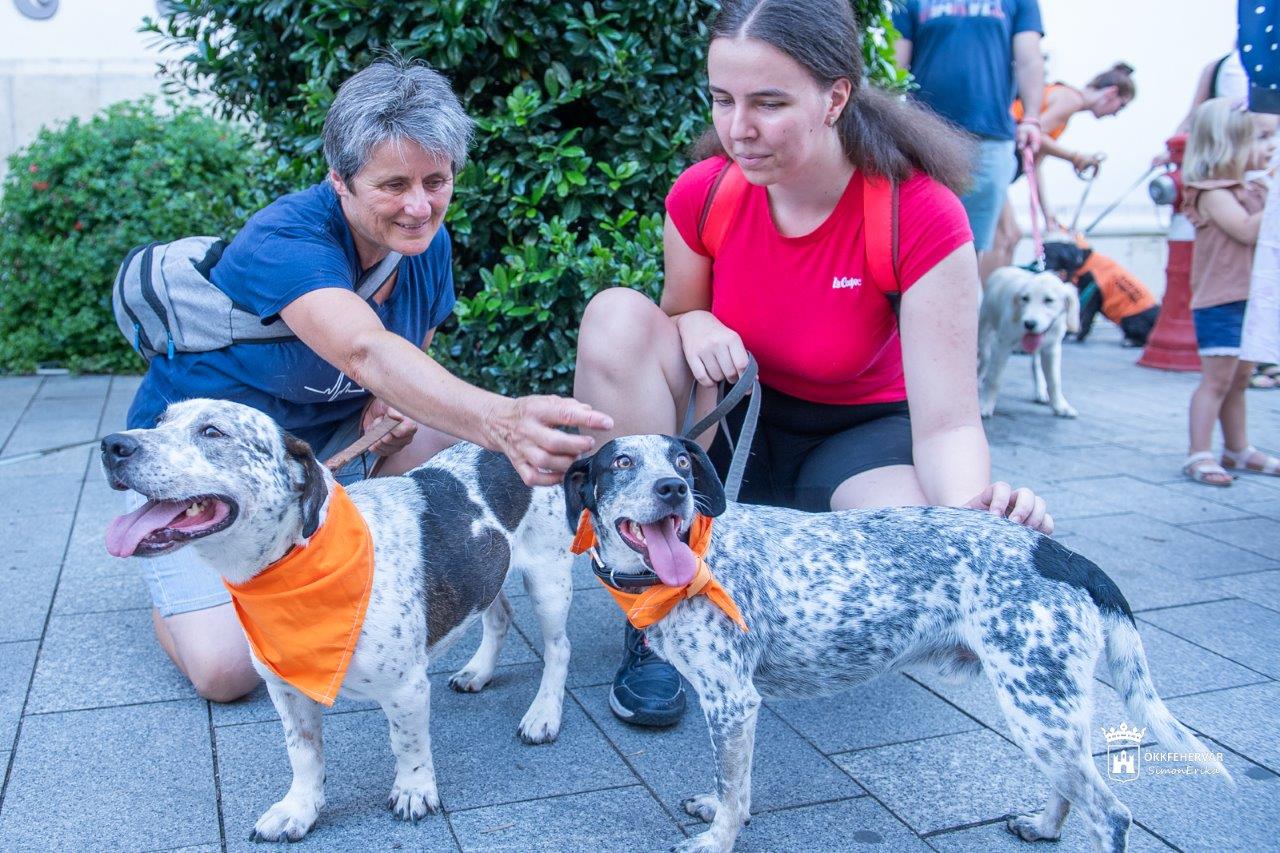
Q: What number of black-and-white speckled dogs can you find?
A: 2